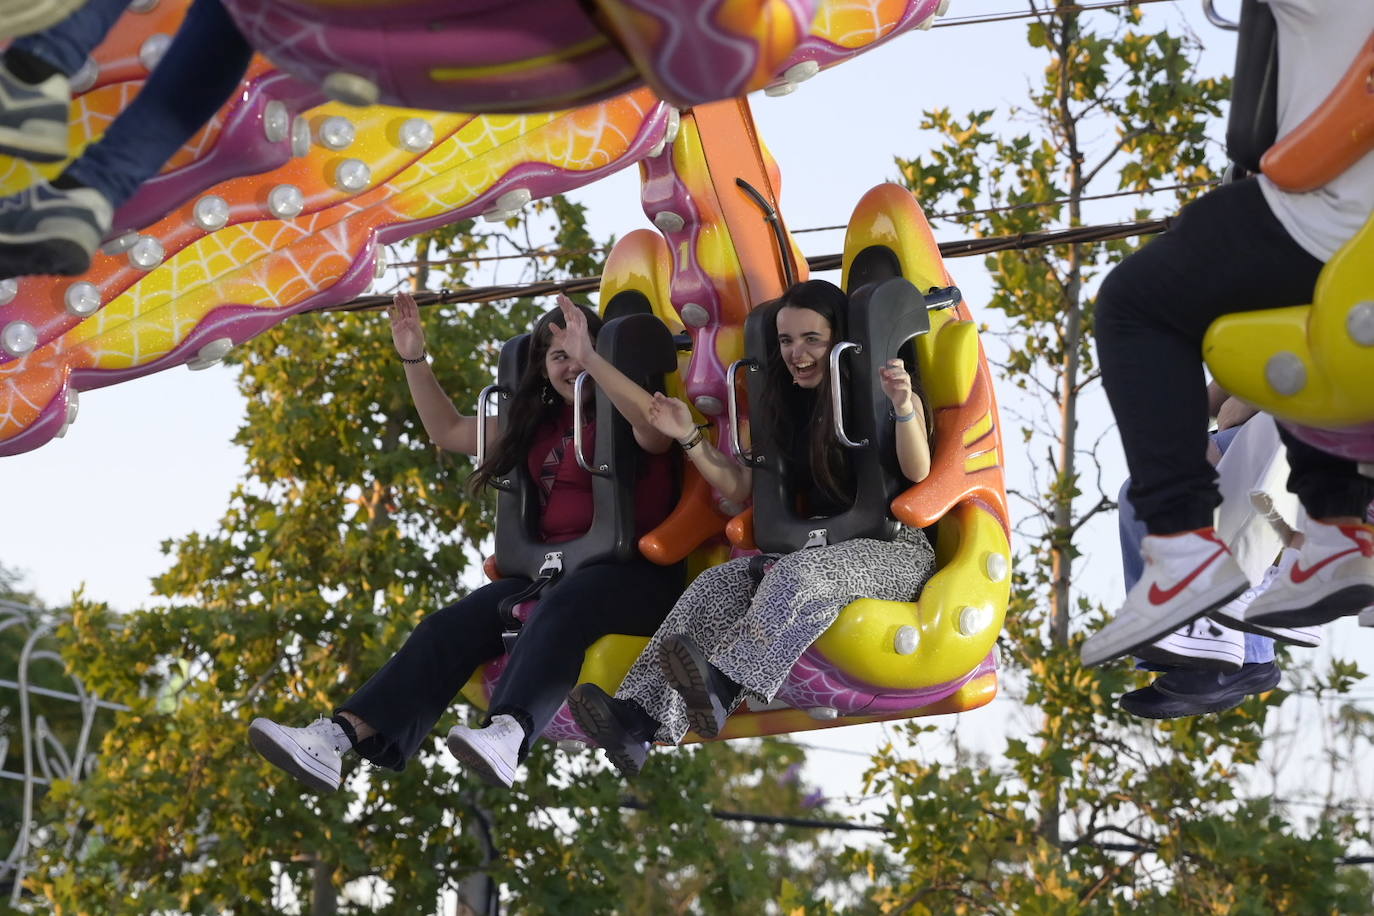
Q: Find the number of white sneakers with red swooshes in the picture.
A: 2